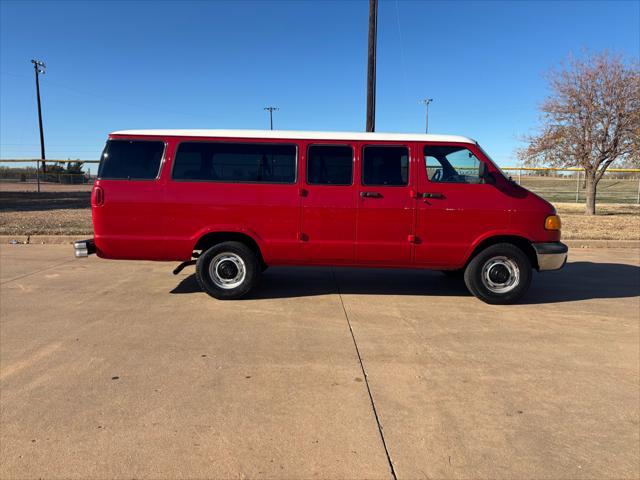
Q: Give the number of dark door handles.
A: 2